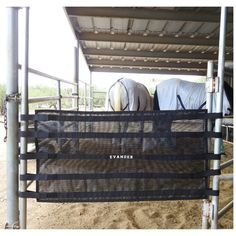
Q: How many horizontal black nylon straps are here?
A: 5